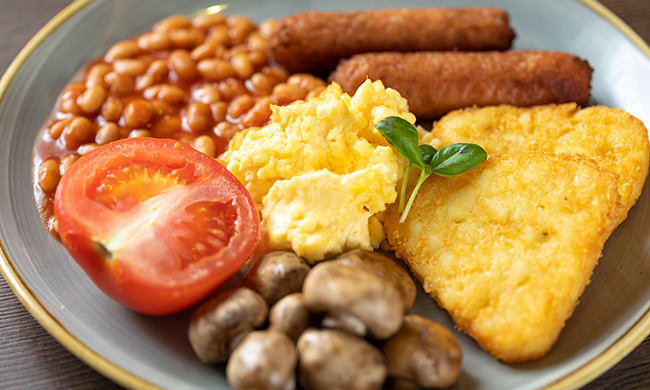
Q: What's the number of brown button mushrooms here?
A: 8